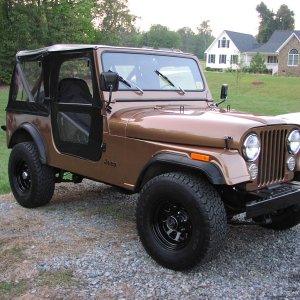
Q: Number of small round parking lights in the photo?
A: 2